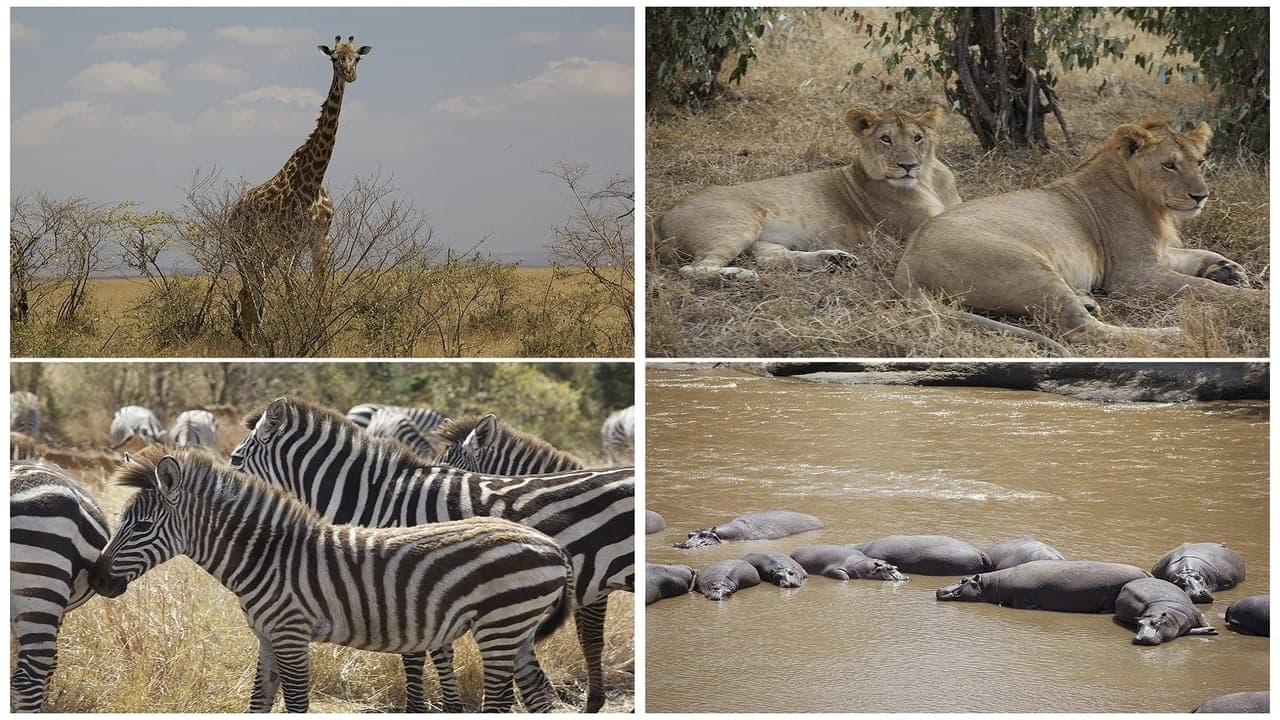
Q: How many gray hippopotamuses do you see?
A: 13